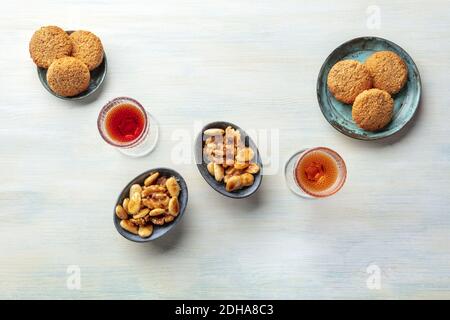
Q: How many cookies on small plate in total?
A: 3